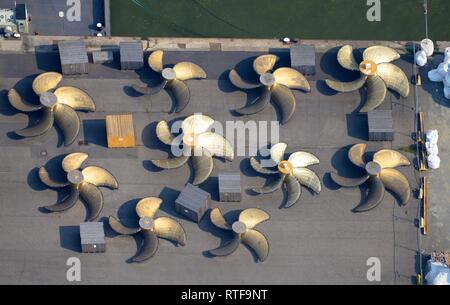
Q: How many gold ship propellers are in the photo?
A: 10